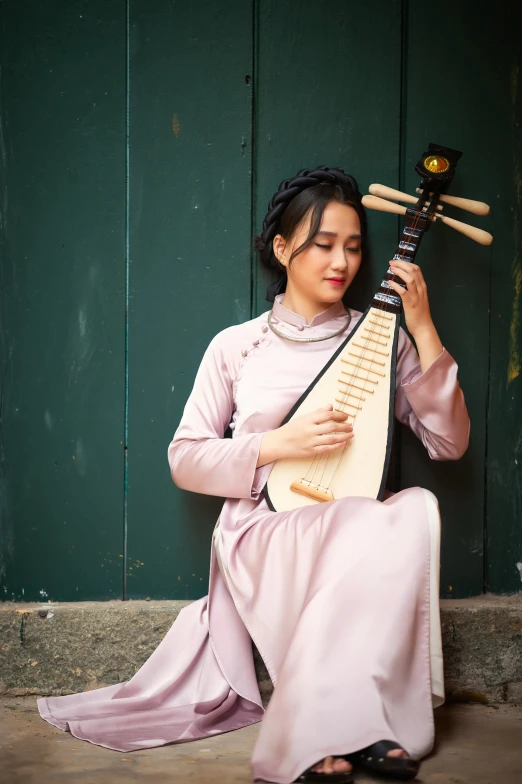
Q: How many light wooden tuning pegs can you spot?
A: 4